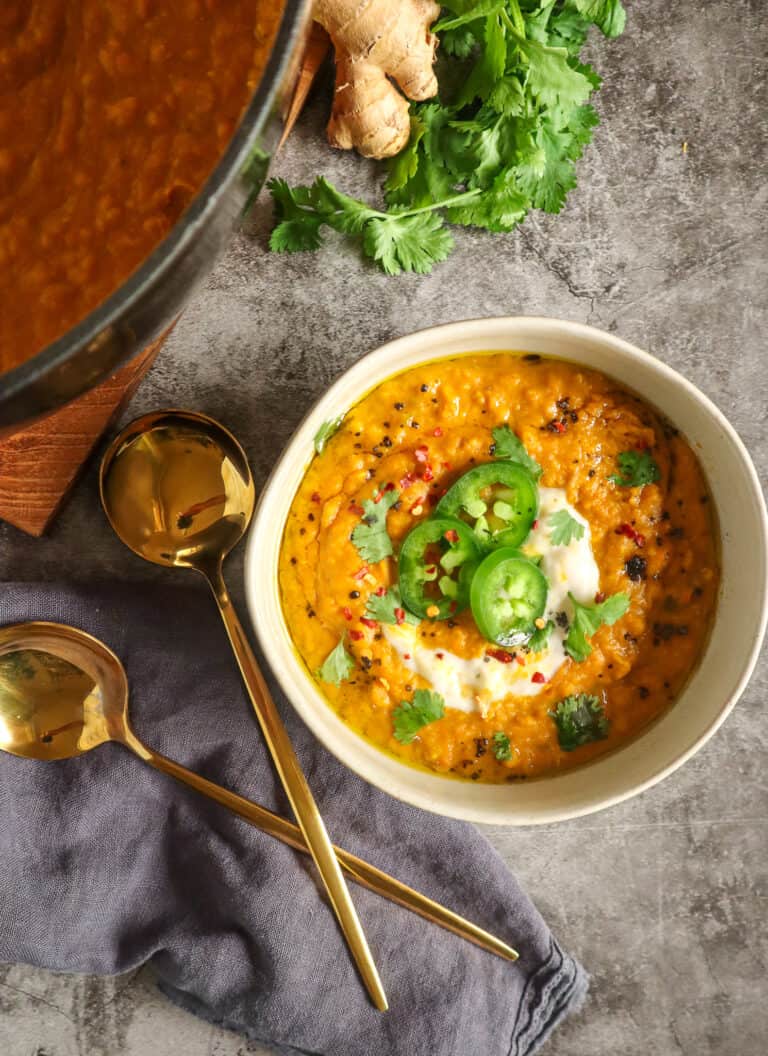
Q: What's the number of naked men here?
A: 0